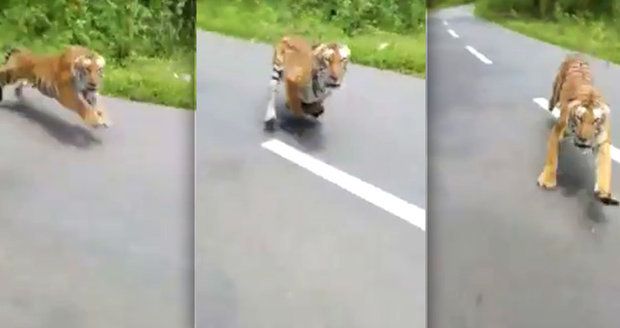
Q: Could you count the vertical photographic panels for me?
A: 3